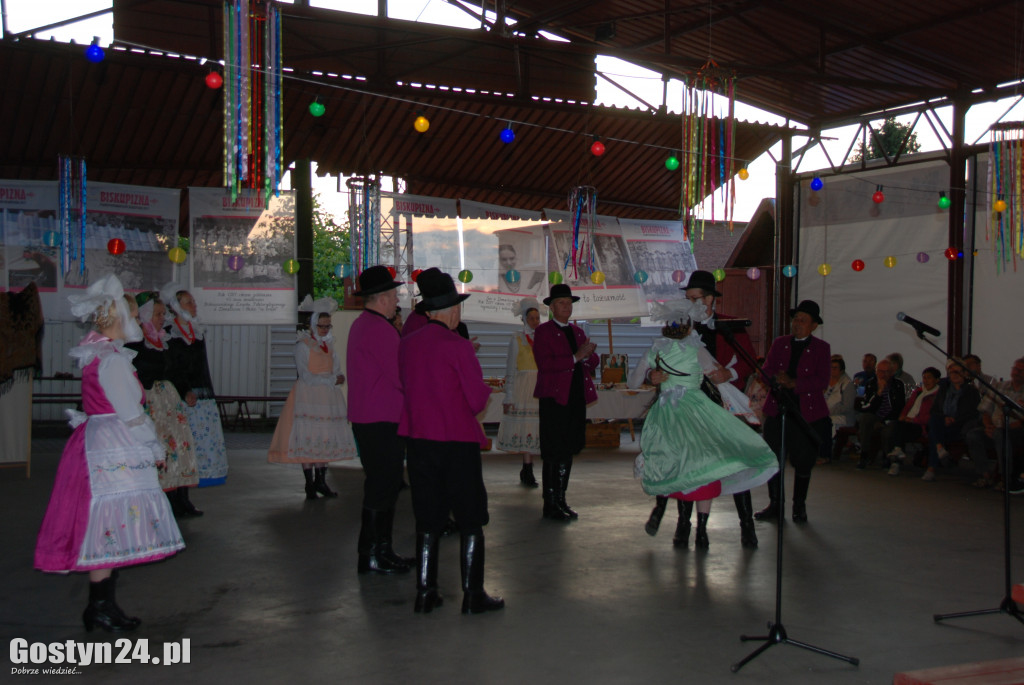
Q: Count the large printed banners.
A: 7